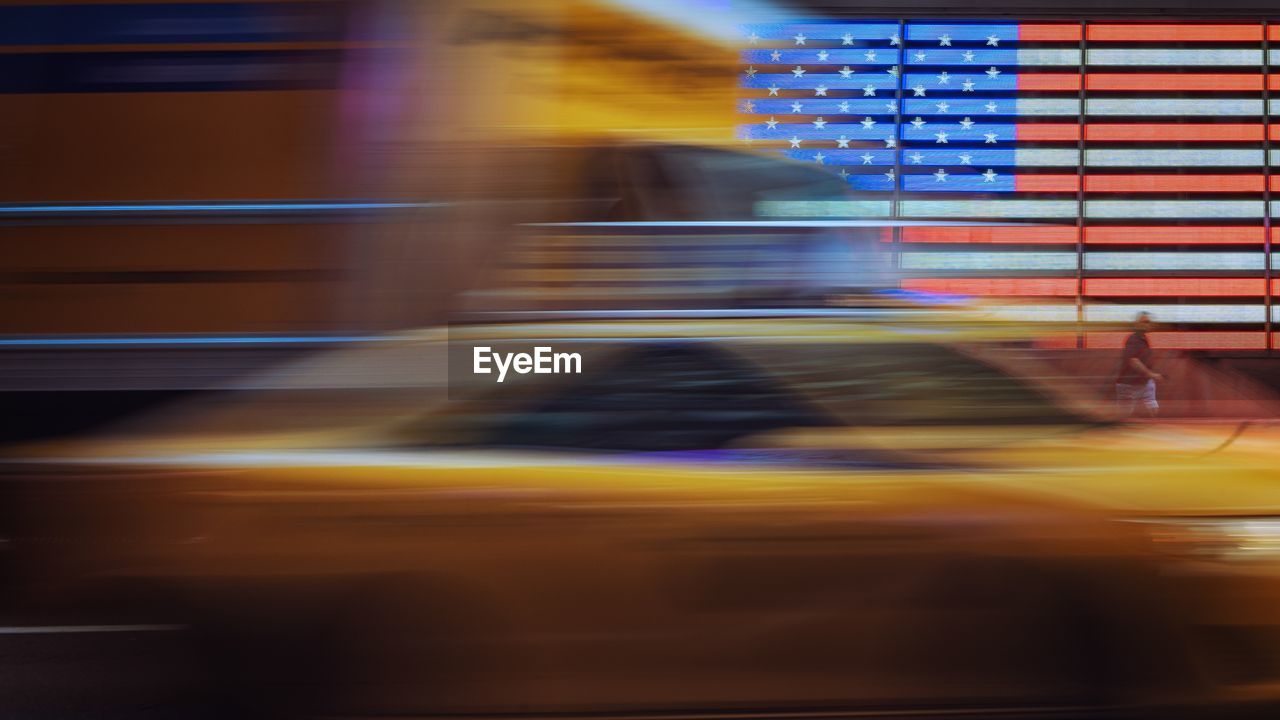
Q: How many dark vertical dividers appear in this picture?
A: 3